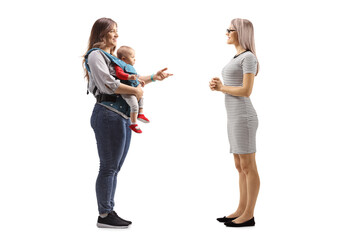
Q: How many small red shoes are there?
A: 2